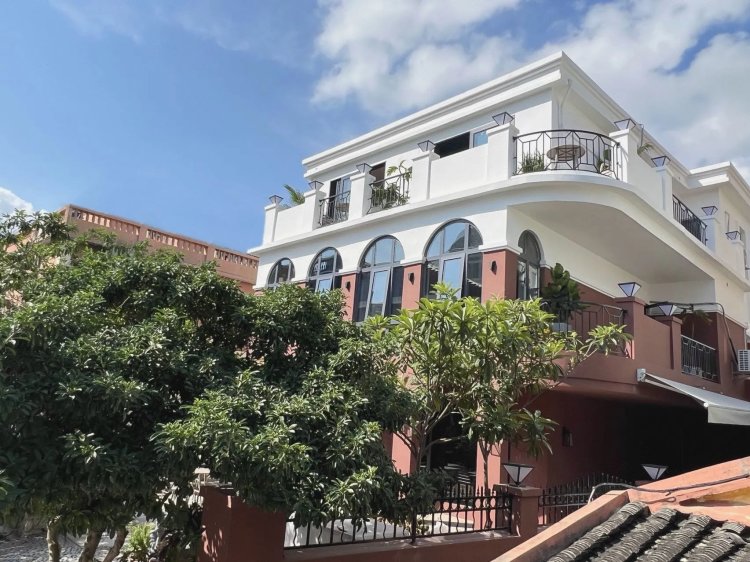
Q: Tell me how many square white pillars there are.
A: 9